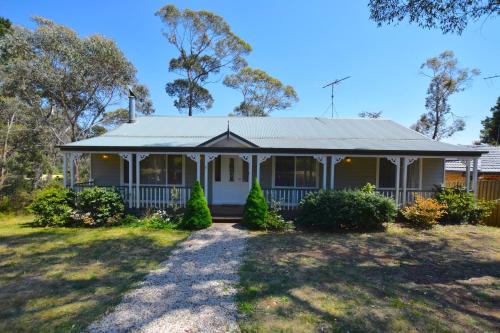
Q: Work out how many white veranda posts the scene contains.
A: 14